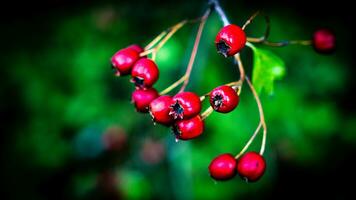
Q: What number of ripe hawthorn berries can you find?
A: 12